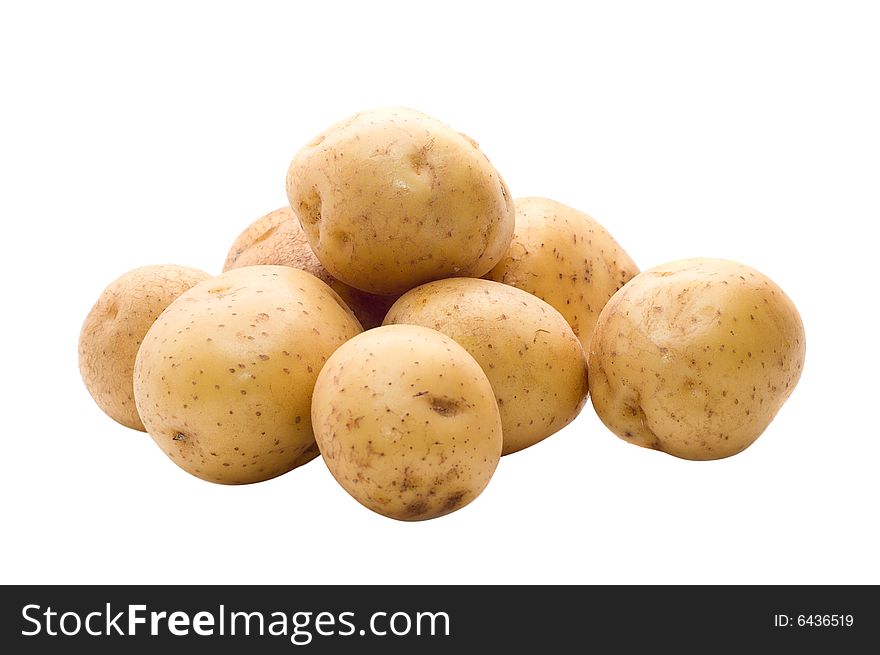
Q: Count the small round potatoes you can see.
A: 8